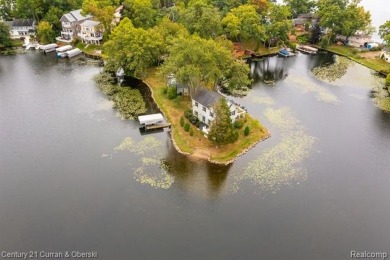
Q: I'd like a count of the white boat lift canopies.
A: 4